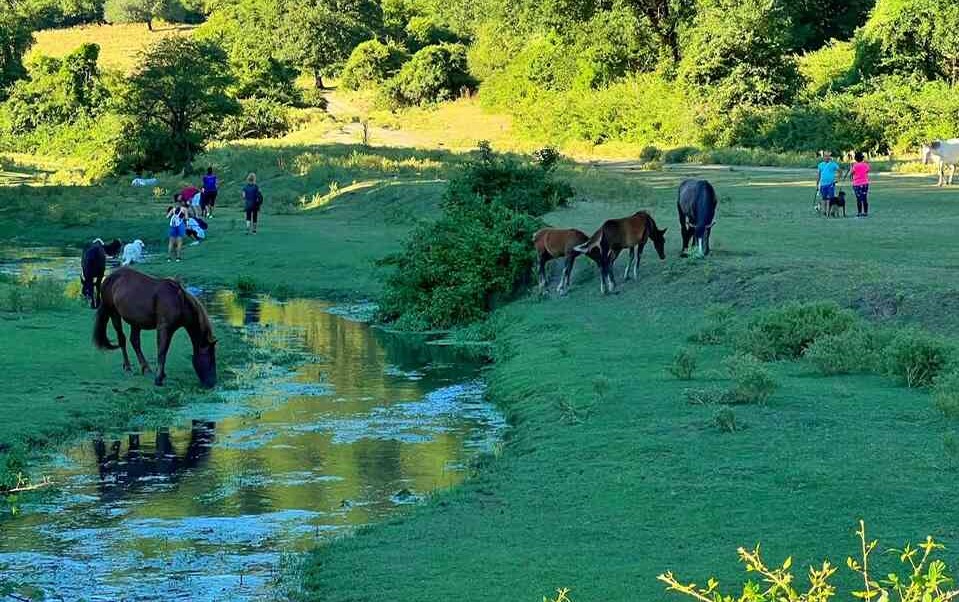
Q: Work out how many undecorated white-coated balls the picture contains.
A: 0